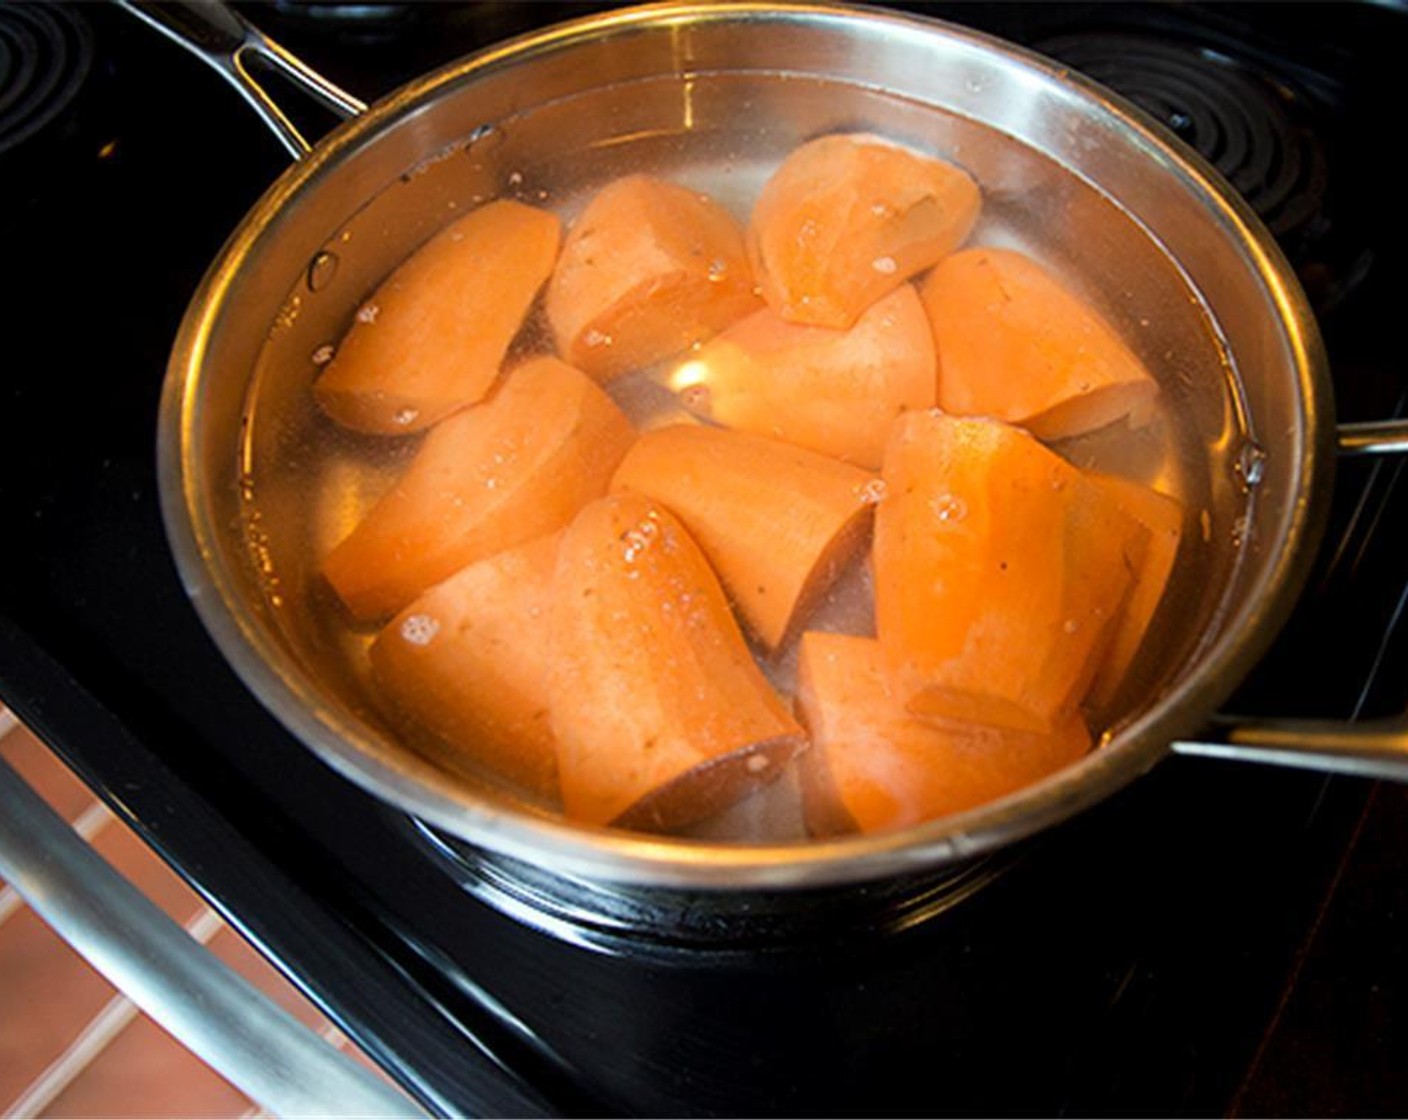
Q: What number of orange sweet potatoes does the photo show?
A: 12